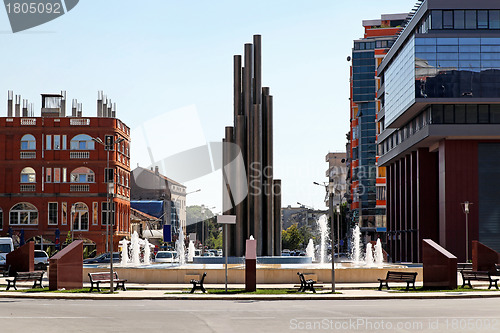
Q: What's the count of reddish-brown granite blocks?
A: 5